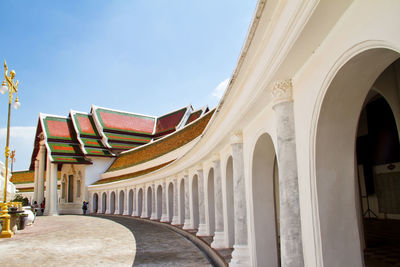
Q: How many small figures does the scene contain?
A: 3